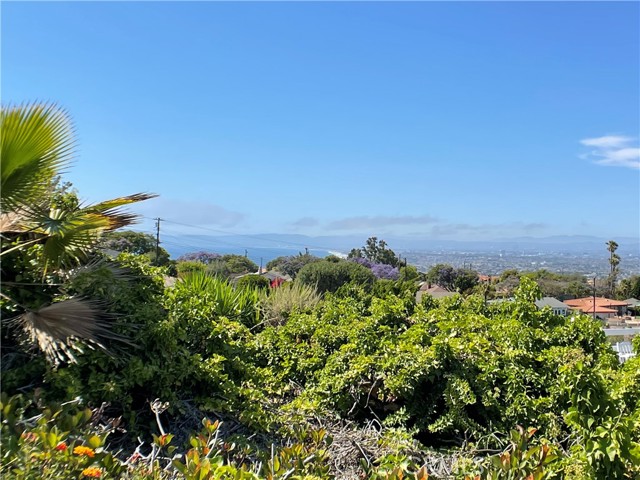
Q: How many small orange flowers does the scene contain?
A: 2